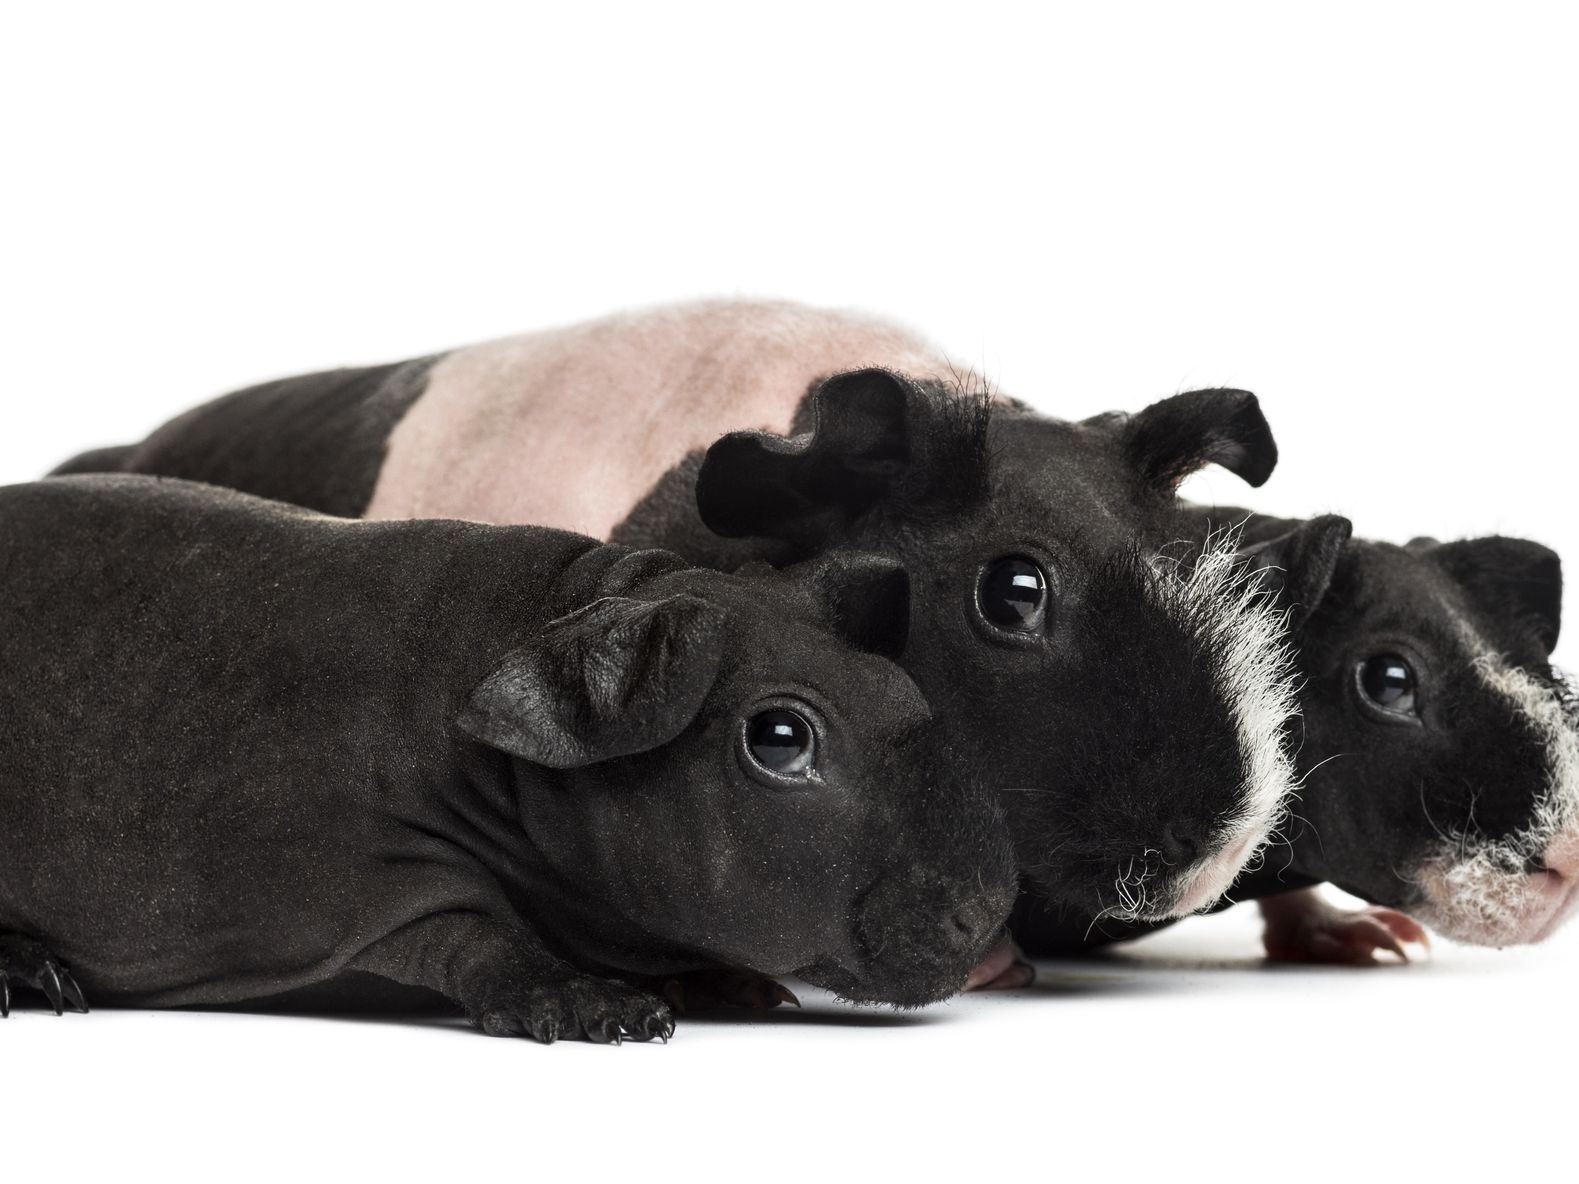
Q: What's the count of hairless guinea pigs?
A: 3